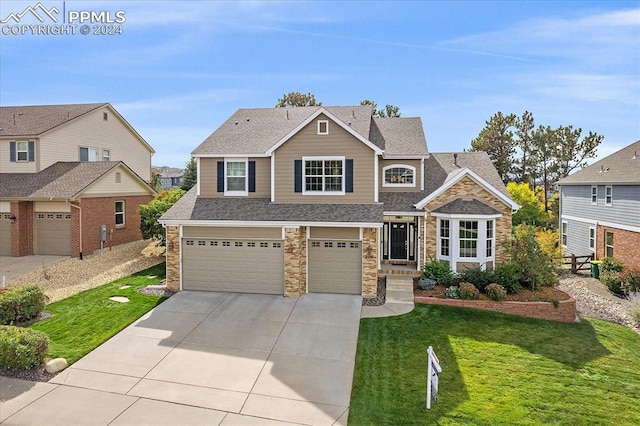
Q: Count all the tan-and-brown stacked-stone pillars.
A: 3